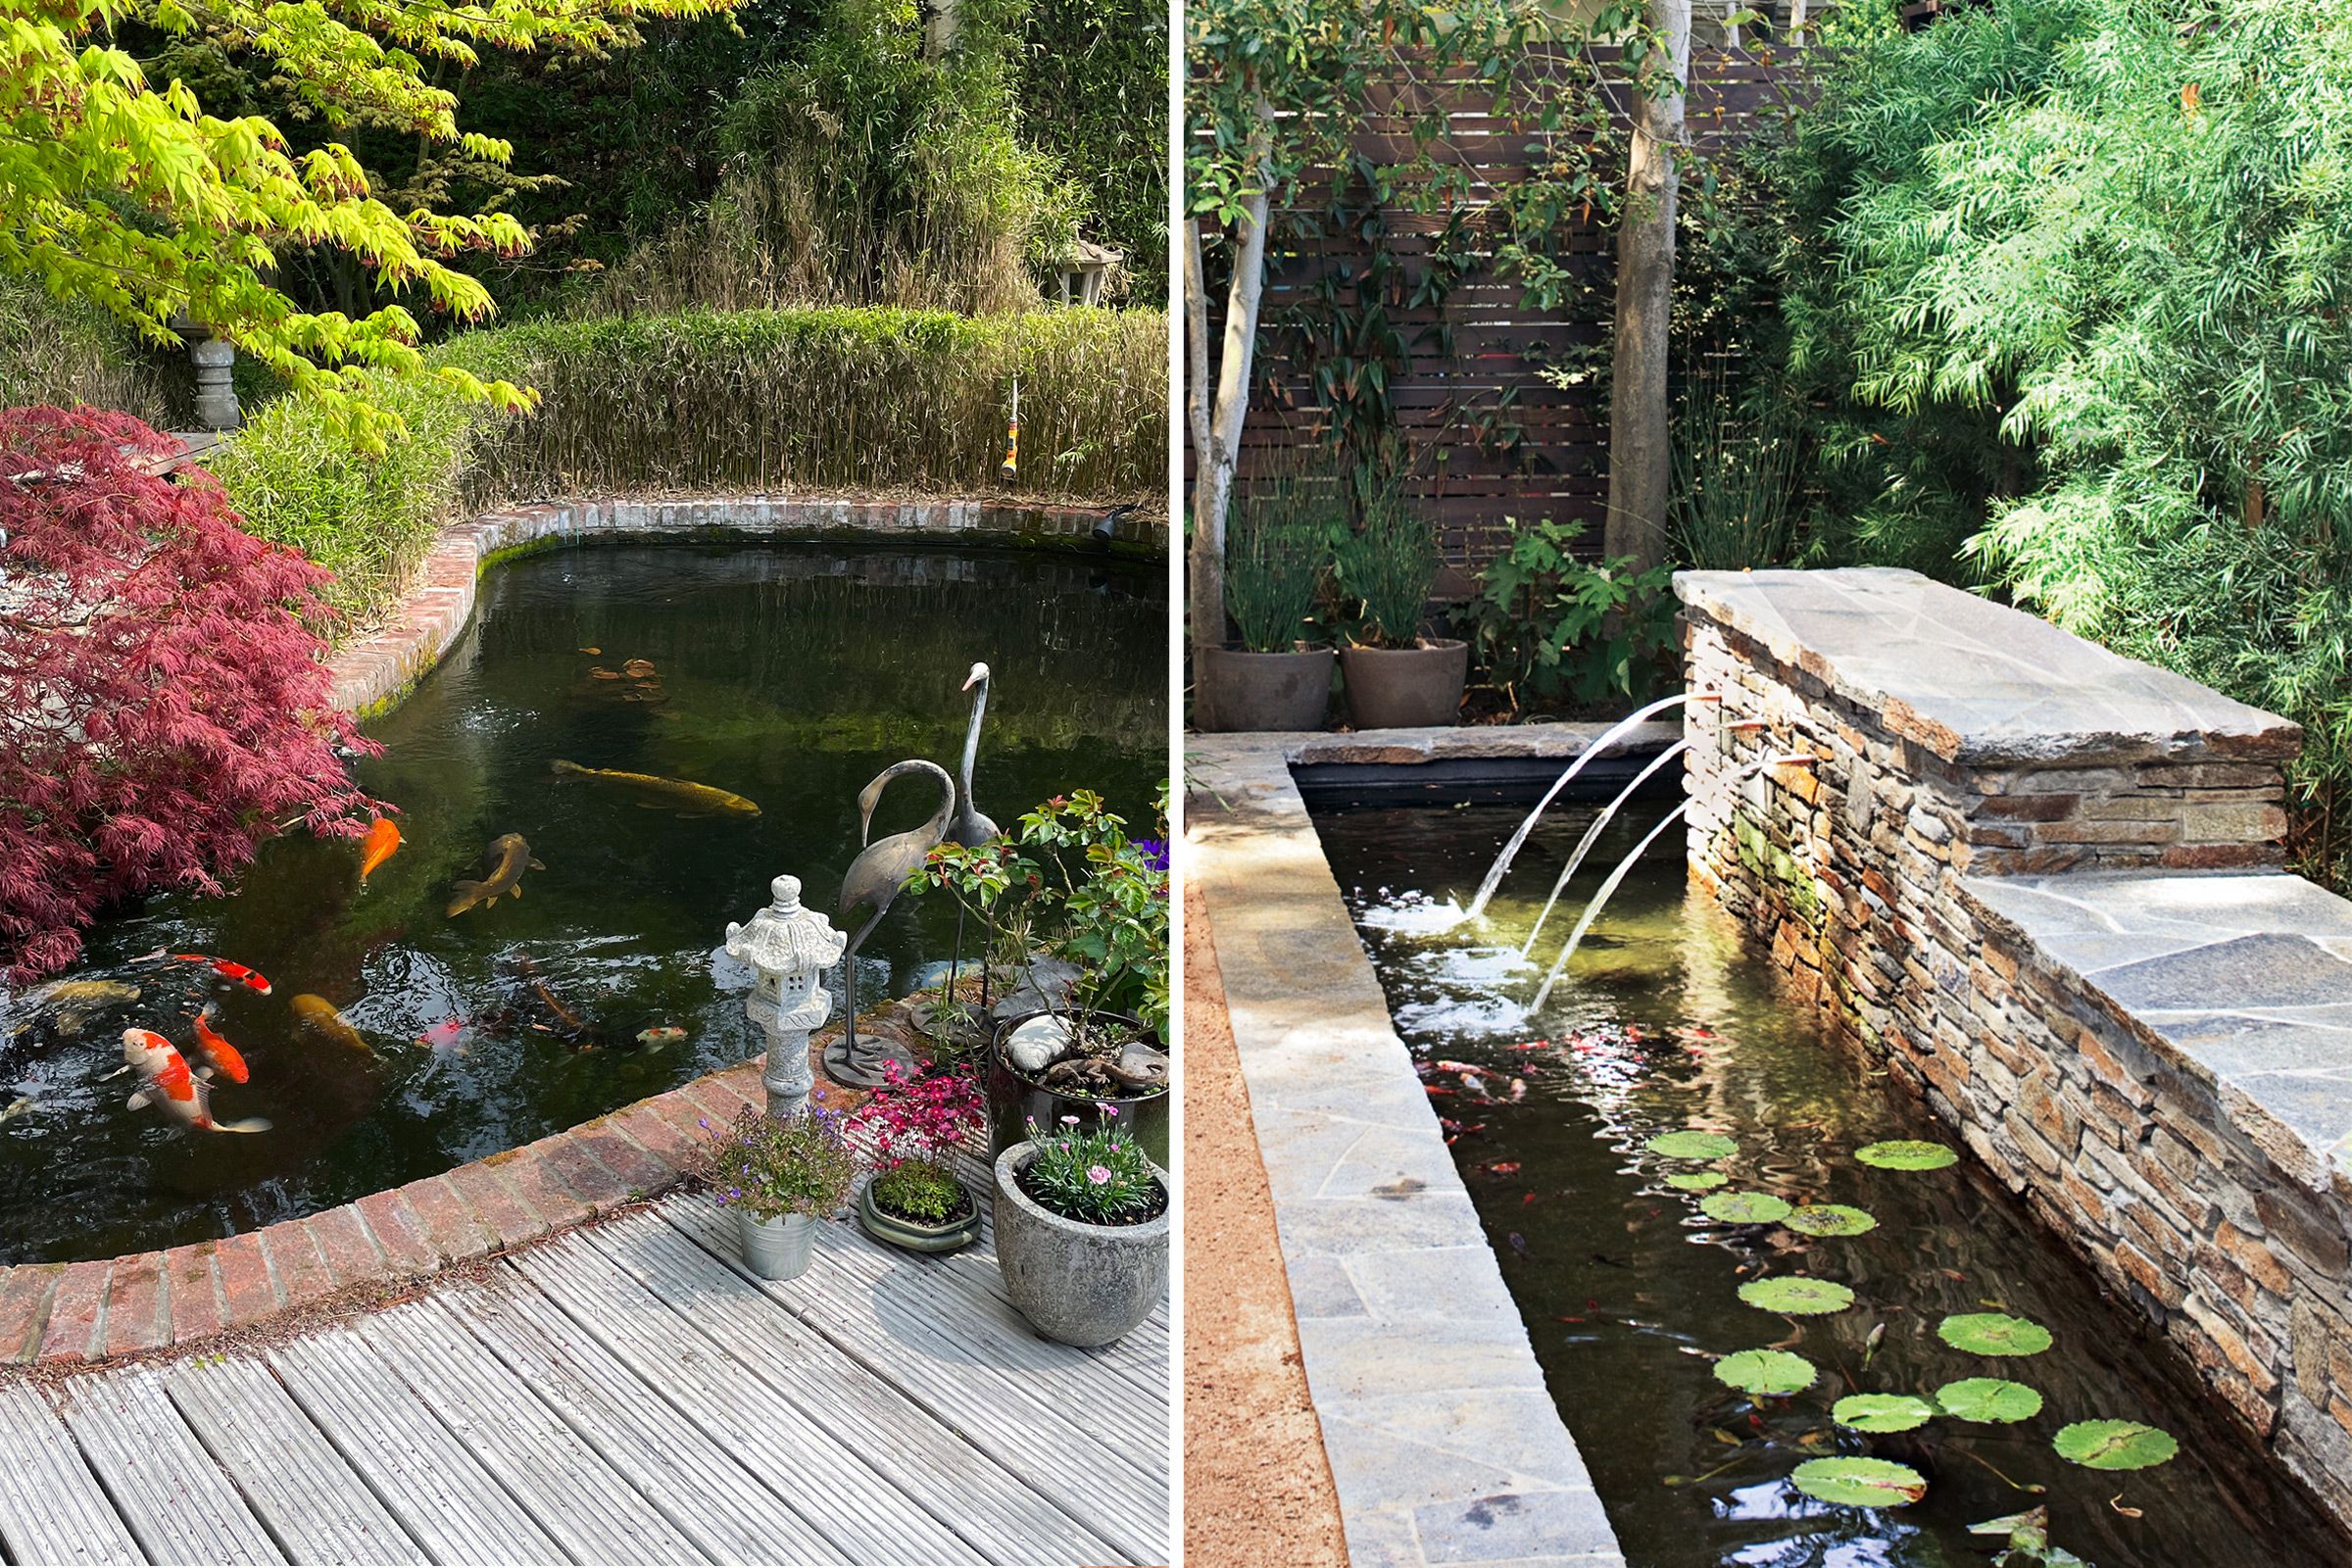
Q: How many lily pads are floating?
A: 12